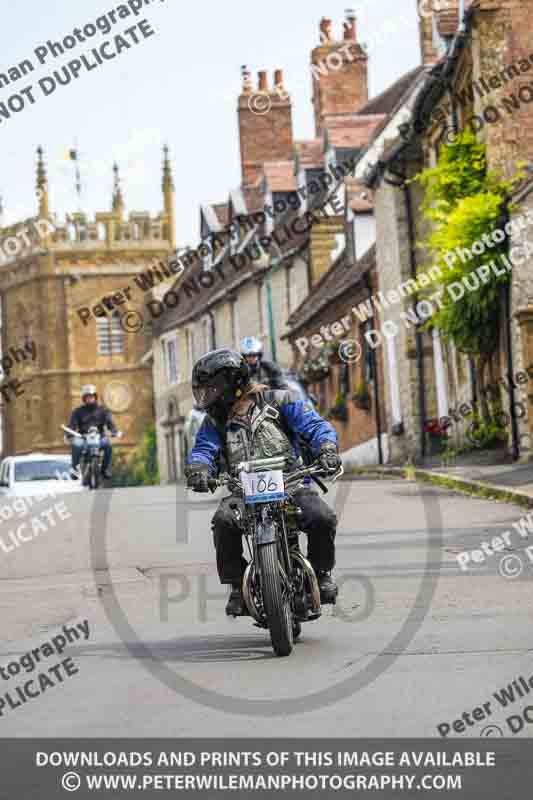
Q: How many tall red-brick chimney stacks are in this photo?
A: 2